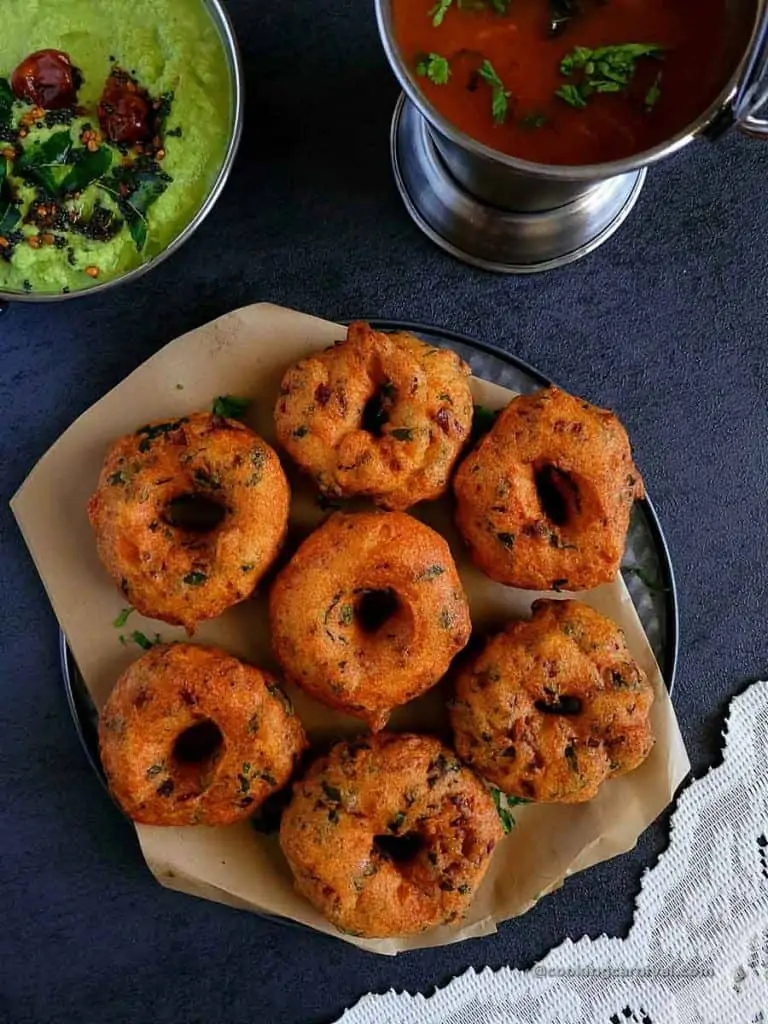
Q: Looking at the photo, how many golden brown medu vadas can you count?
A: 7